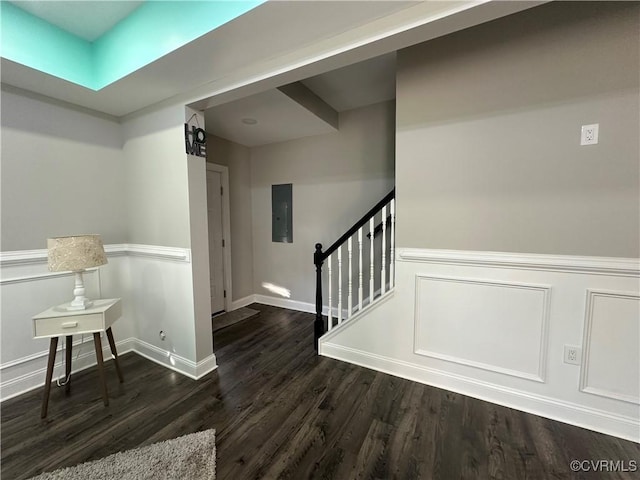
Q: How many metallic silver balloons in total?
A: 0